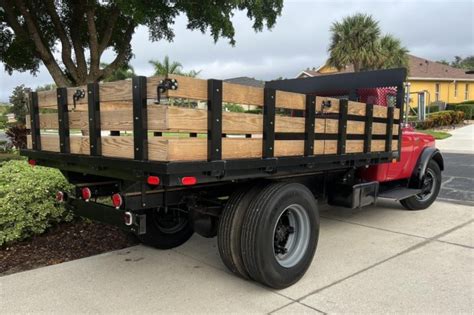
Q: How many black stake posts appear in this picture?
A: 10